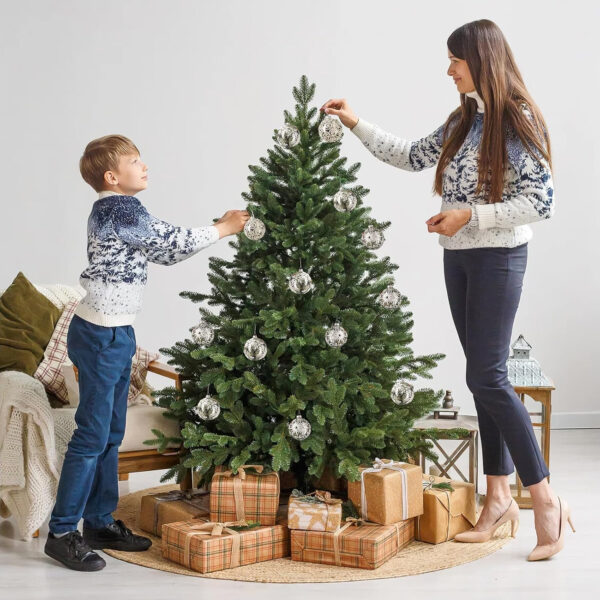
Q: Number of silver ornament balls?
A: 13